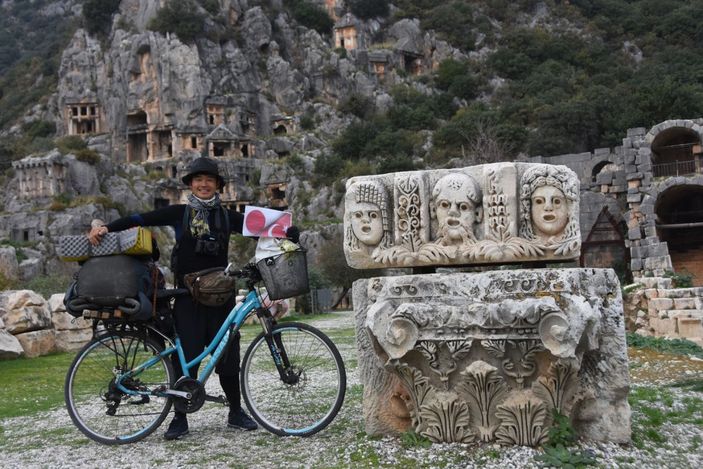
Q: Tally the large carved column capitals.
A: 1